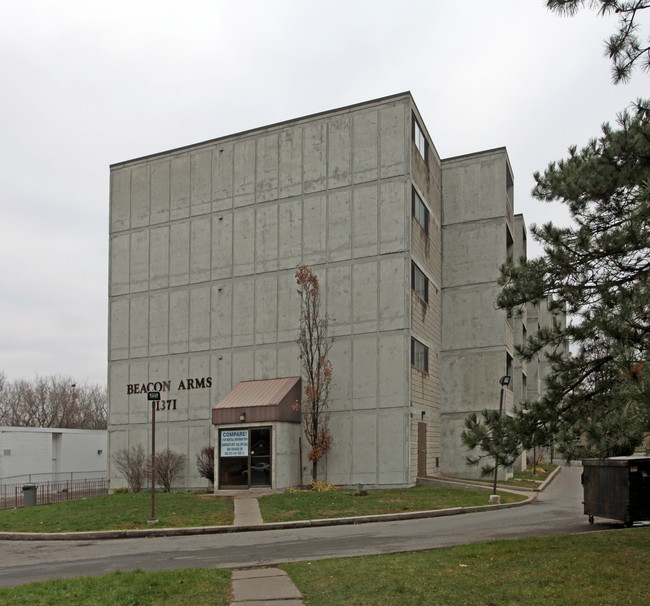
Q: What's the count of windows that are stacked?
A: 4